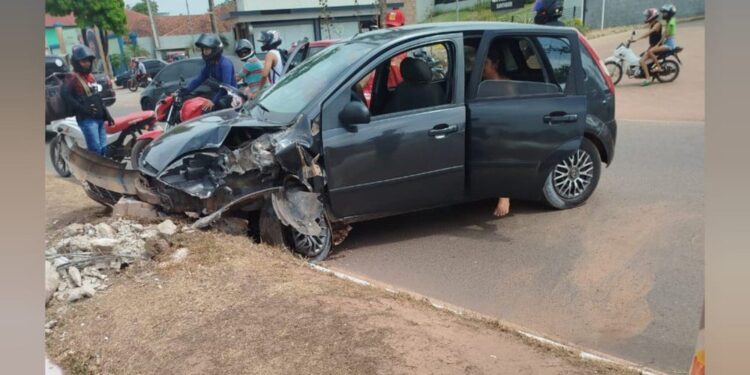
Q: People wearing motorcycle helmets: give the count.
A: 6